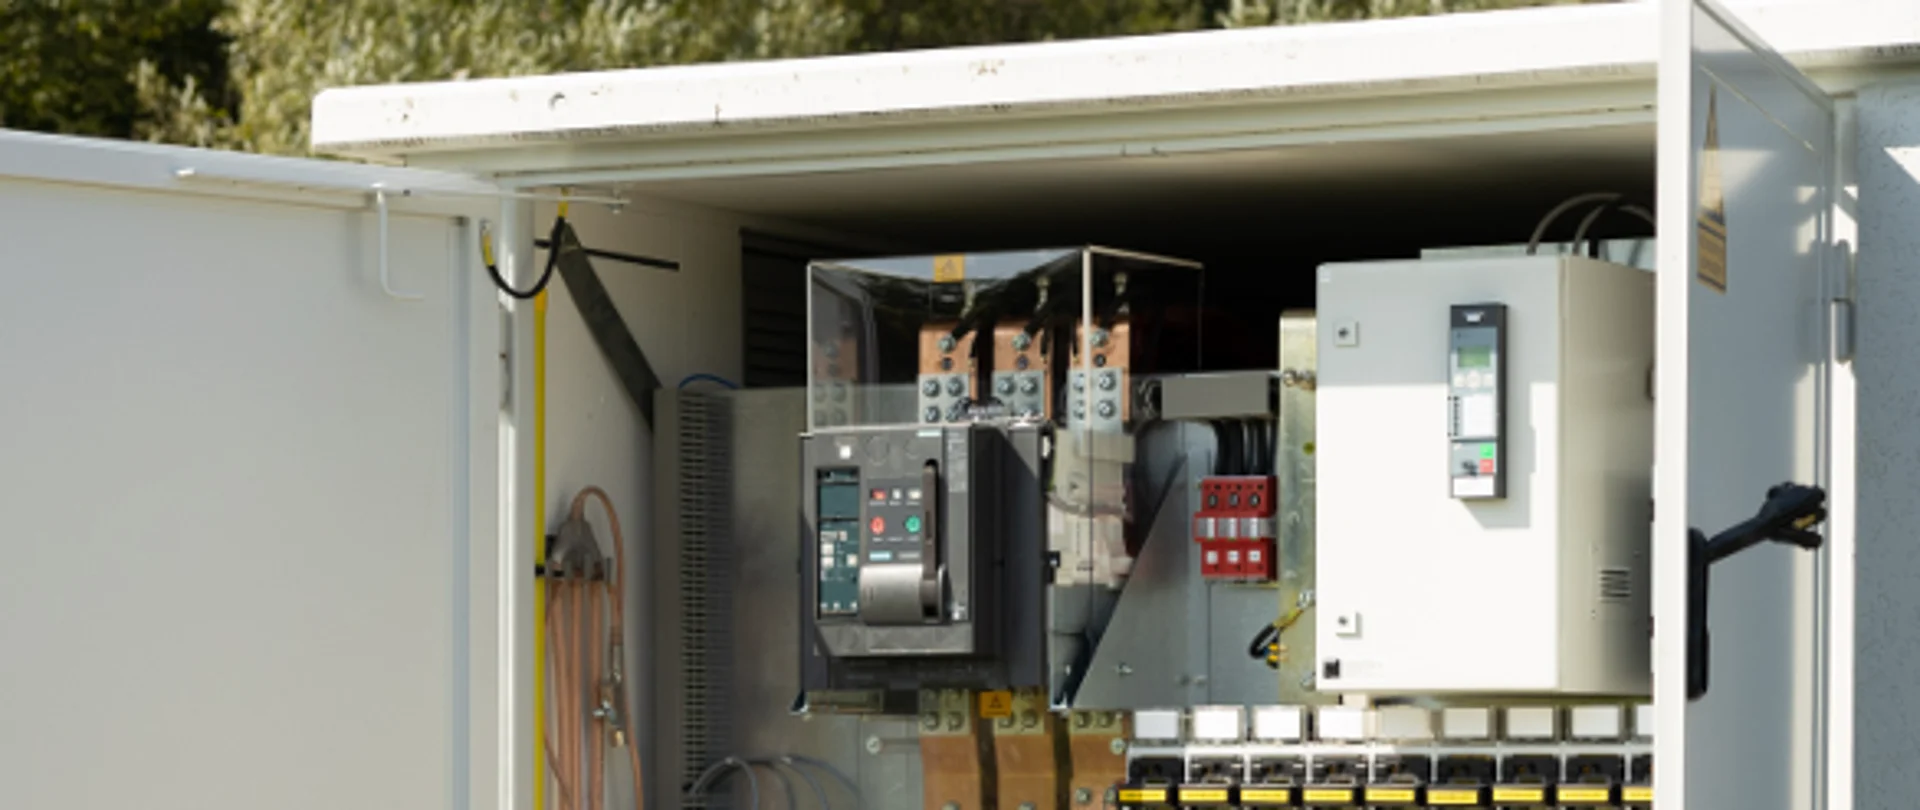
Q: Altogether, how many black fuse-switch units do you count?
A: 9